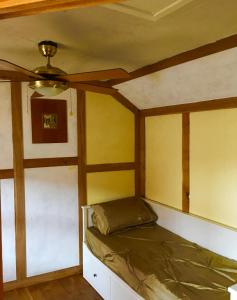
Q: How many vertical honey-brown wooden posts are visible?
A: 4